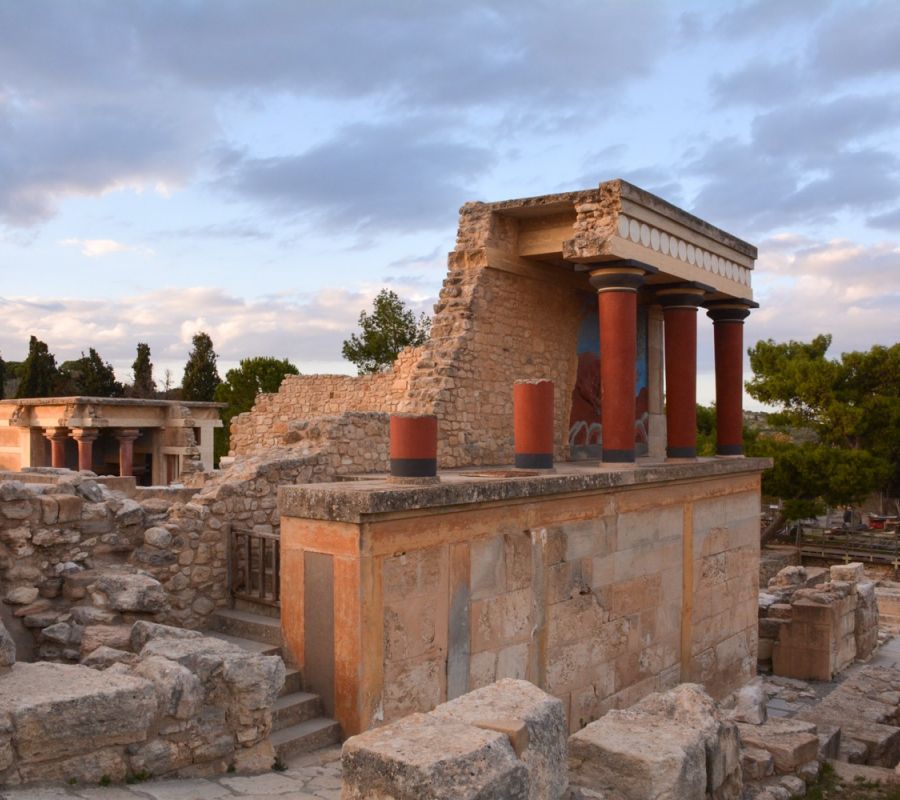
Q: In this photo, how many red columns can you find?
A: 8